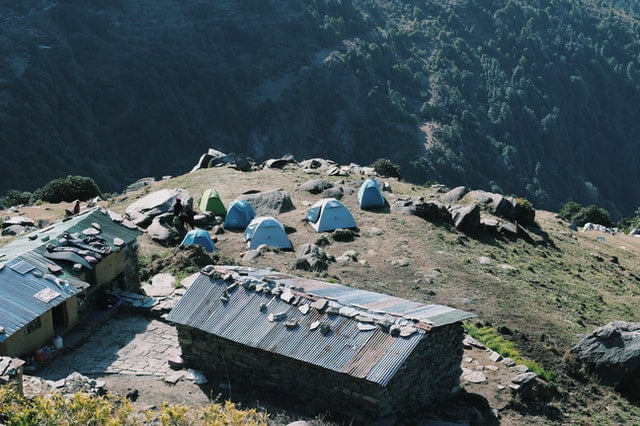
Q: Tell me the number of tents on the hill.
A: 6